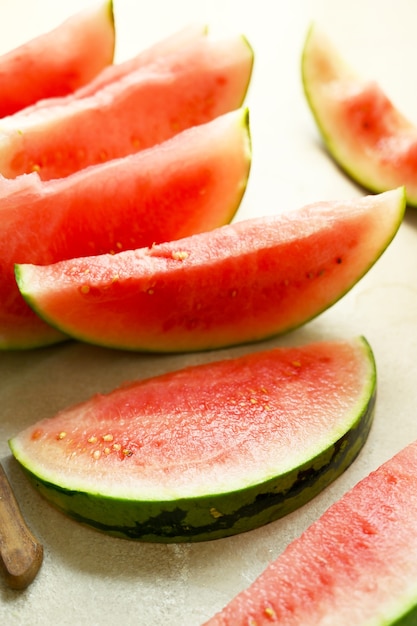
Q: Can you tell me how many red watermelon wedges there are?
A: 7